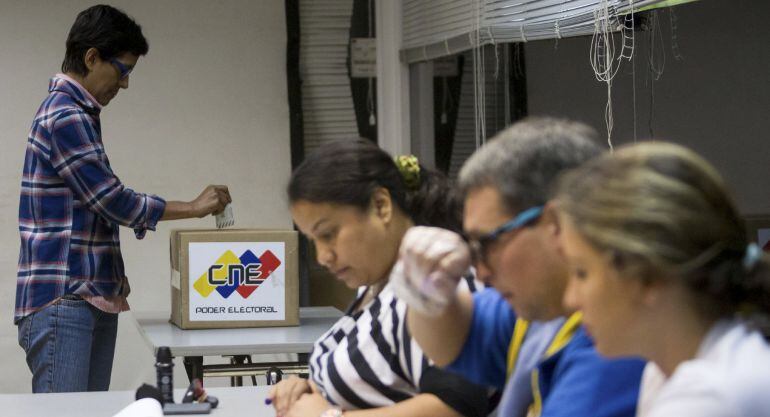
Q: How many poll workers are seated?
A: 3